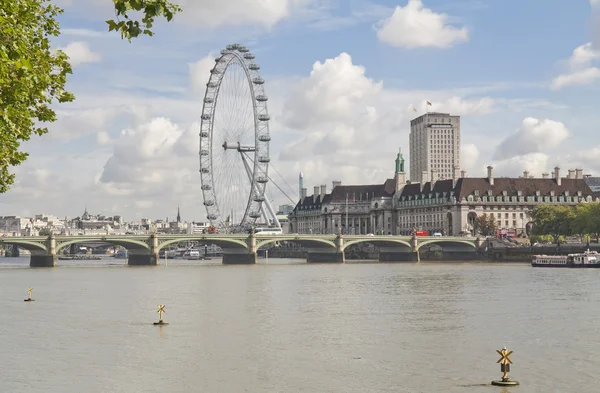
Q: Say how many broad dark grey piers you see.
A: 5